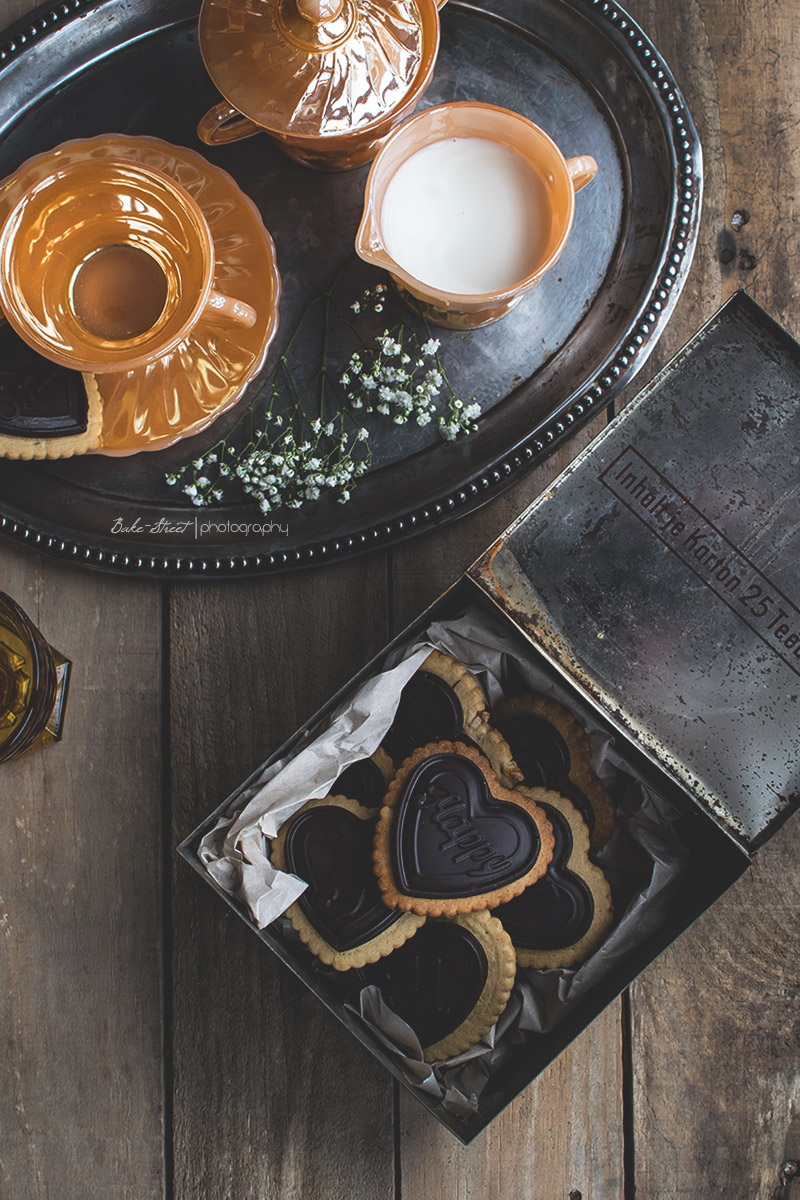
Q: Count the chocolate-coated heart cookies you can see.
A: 8